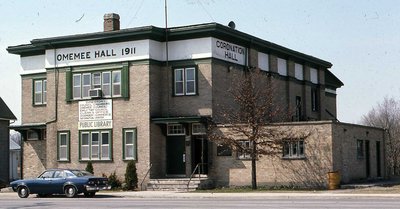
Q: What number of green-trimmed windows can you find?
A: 6